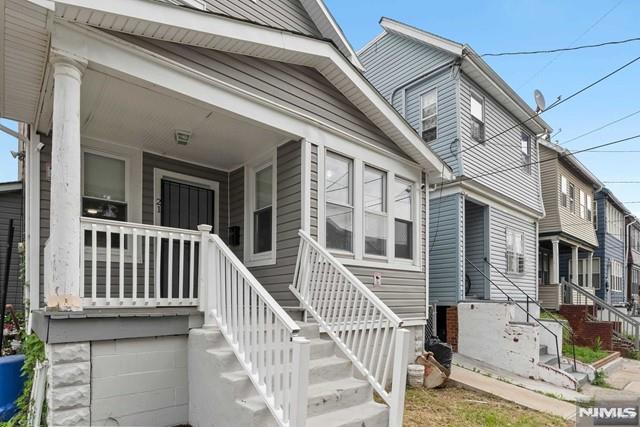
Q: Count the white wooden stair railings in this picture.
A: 2